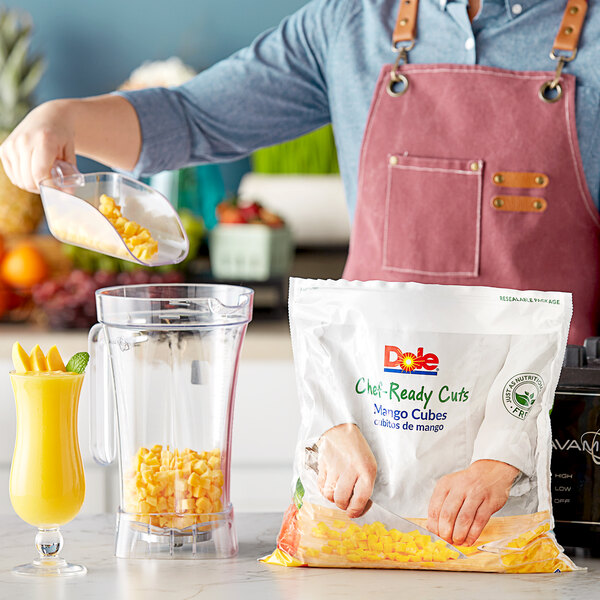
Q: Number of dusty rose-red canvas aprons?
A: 1